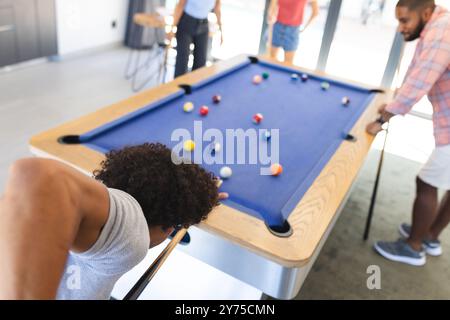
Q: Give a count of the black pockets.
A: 6